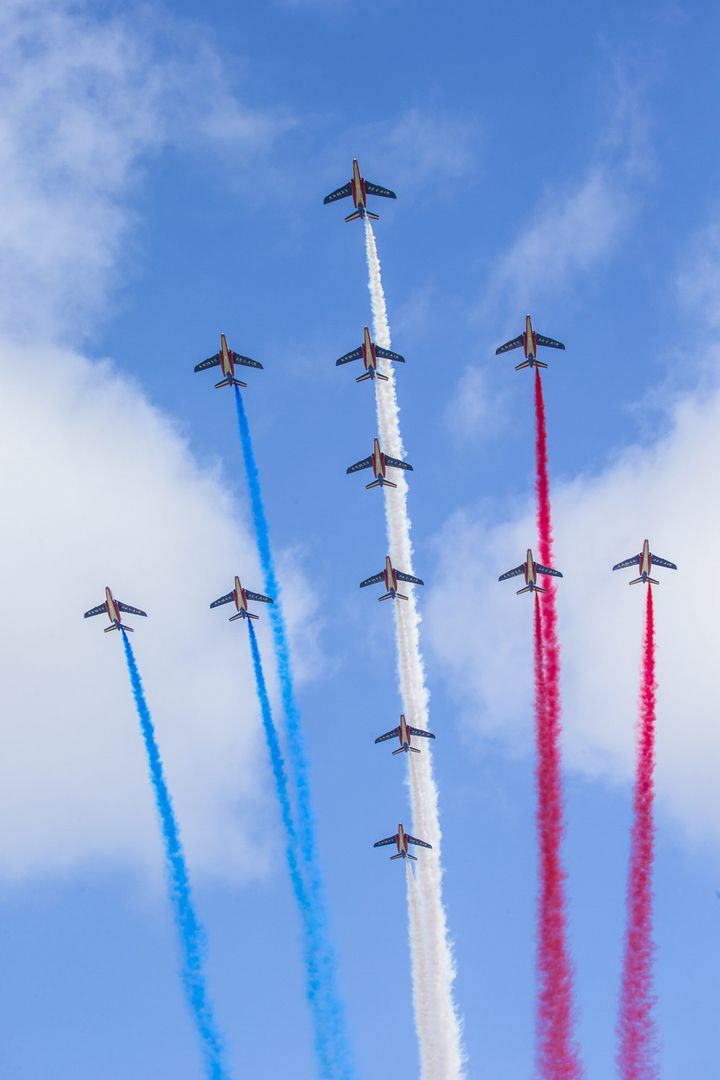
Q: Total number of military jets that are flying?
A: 12